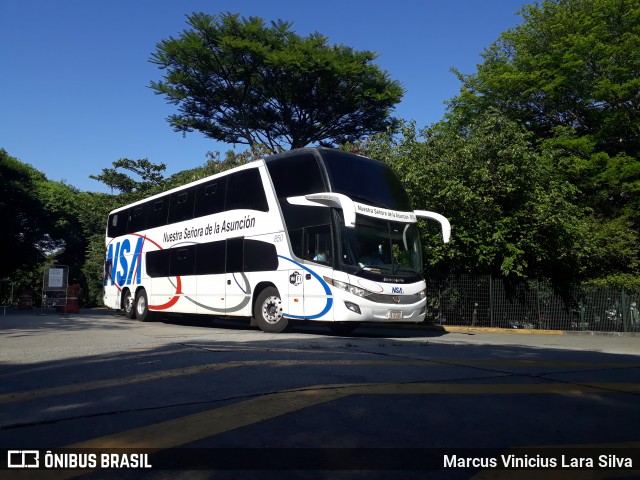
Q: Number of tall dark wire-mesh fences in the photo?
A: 1